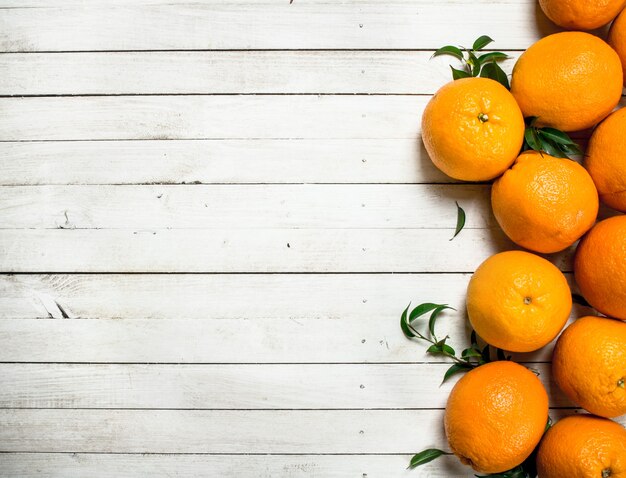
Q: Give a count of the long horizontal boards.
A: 11